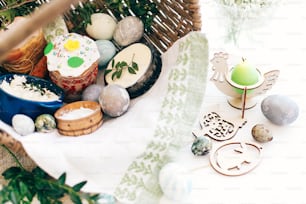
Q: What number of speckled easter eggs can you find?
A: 3